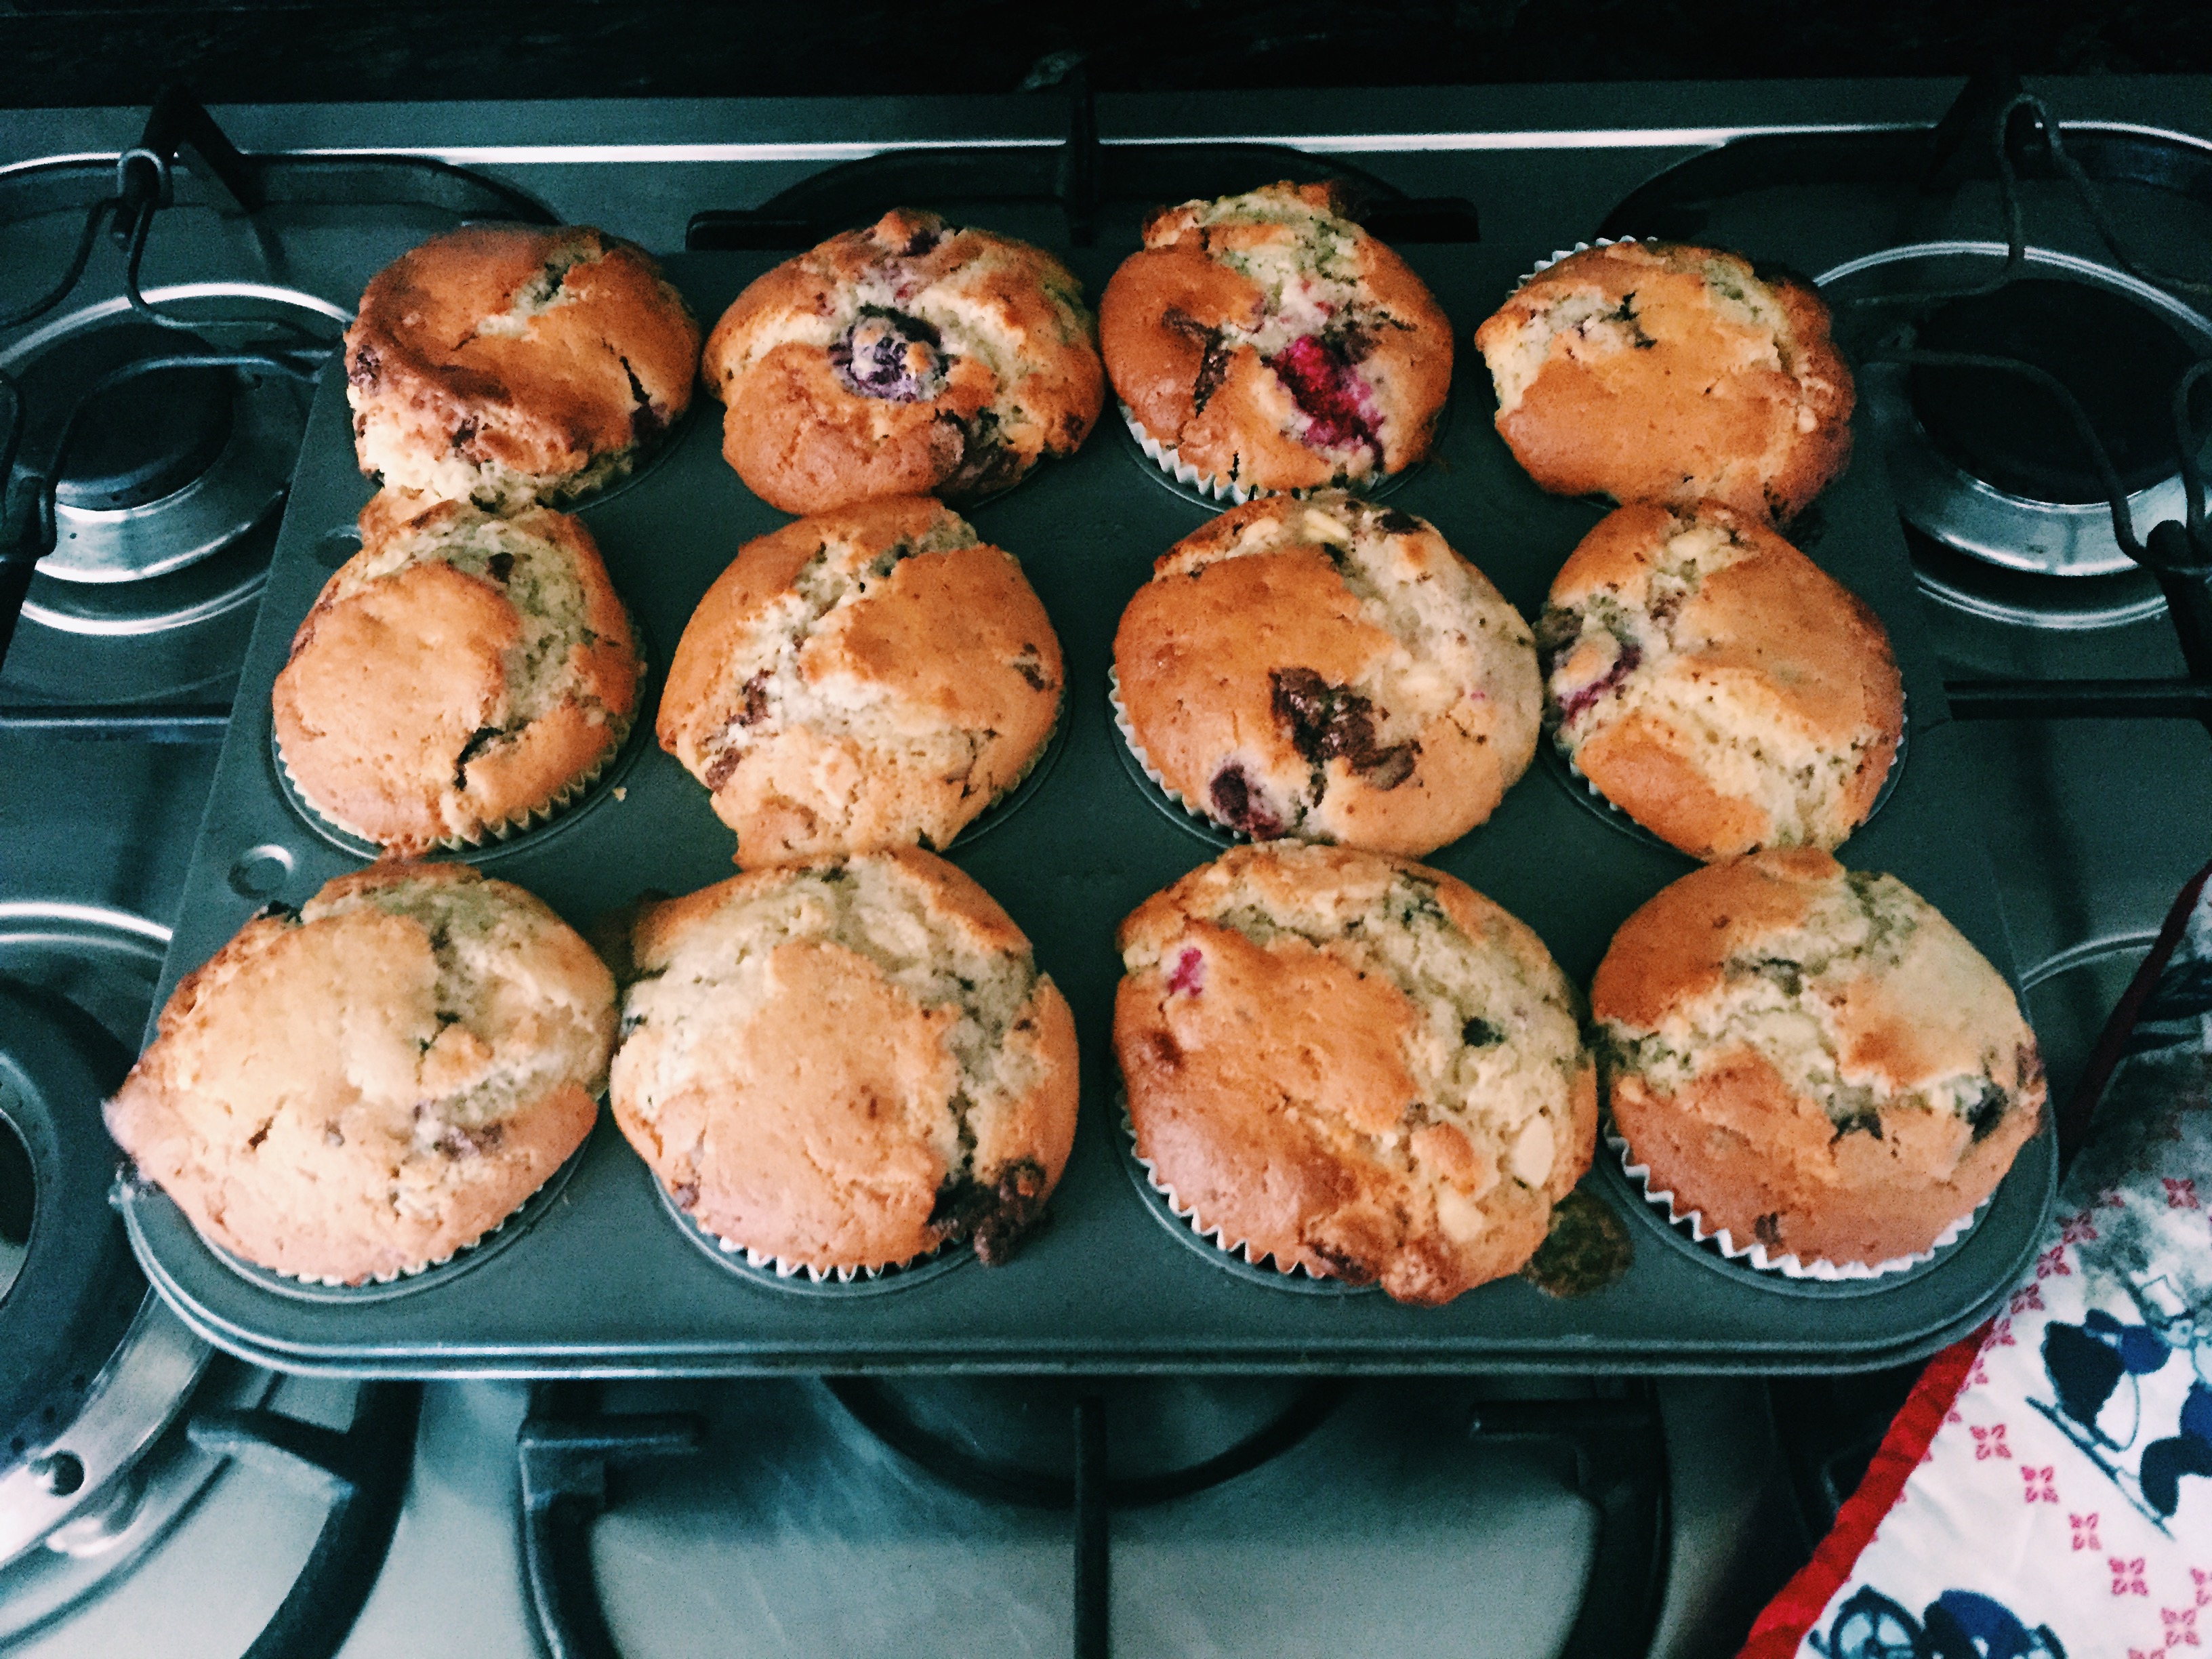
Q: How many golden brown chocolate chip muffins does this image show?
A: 12